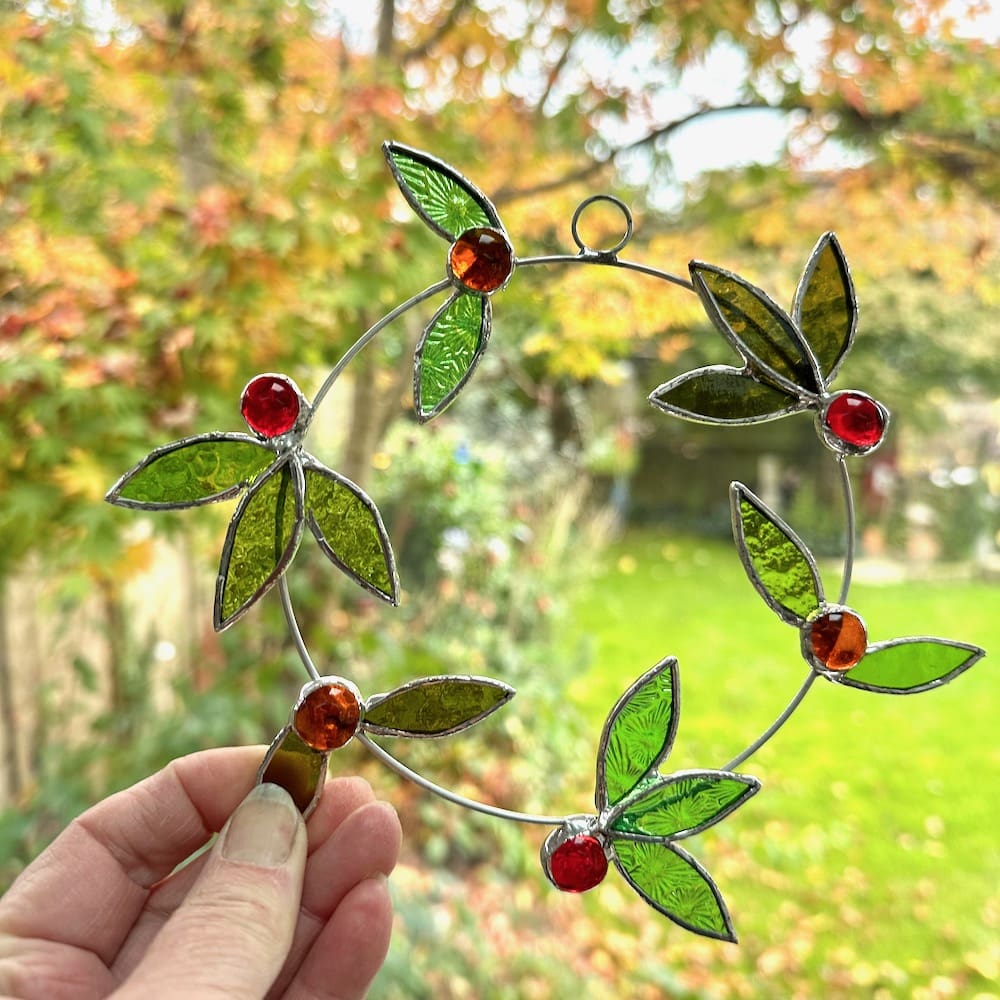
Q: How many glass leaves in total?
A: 15